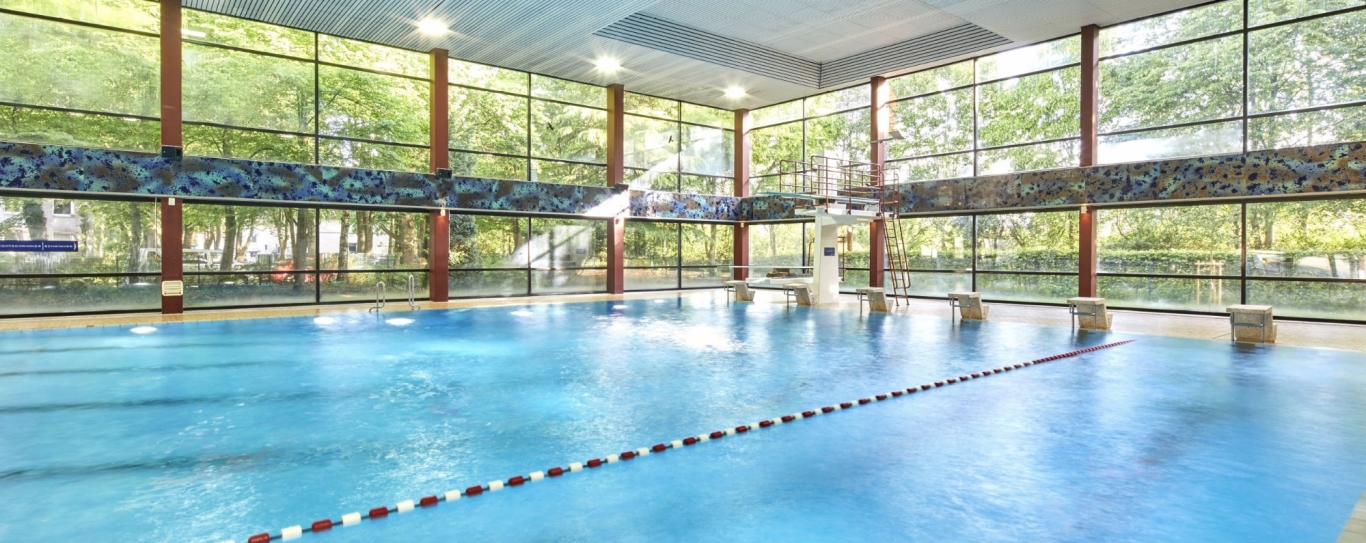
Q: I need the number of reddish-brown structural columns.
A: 6